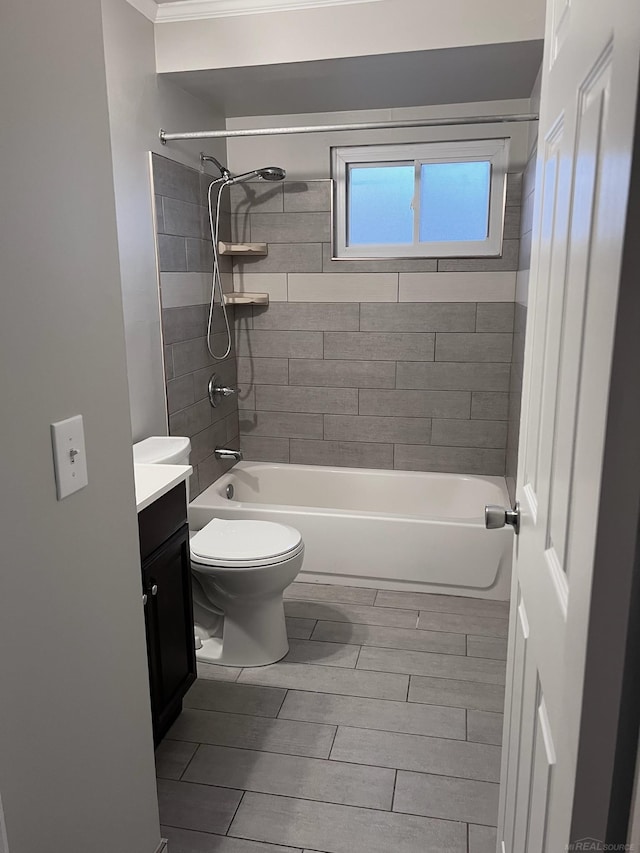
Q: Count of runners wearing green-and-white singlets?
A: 0